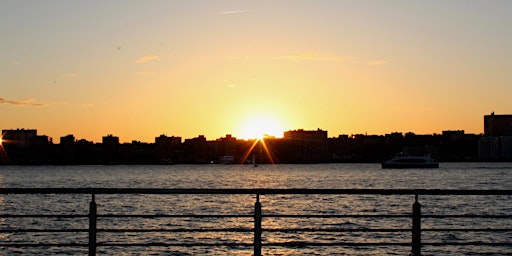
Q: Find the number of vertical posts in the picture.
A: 3